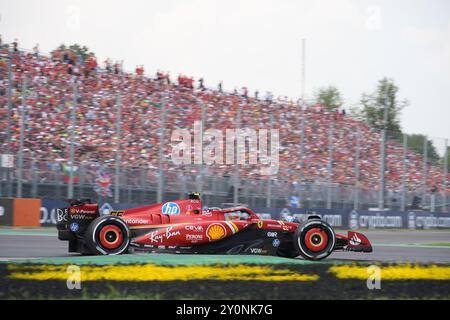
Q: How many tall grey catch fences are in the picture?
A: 1